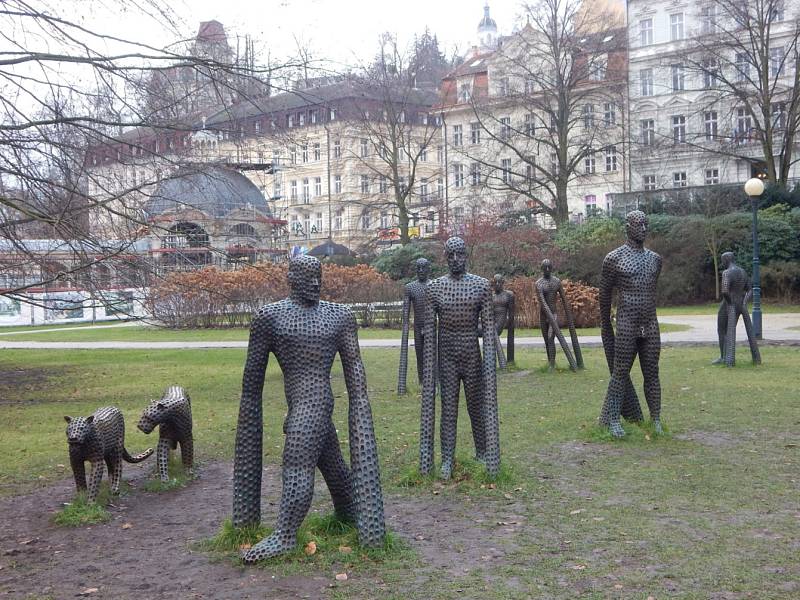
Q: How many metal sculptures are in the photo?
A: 9